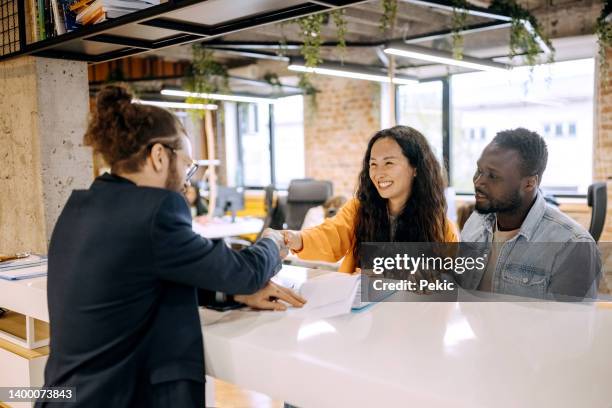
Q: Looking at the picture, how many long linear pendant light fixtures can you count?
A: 4